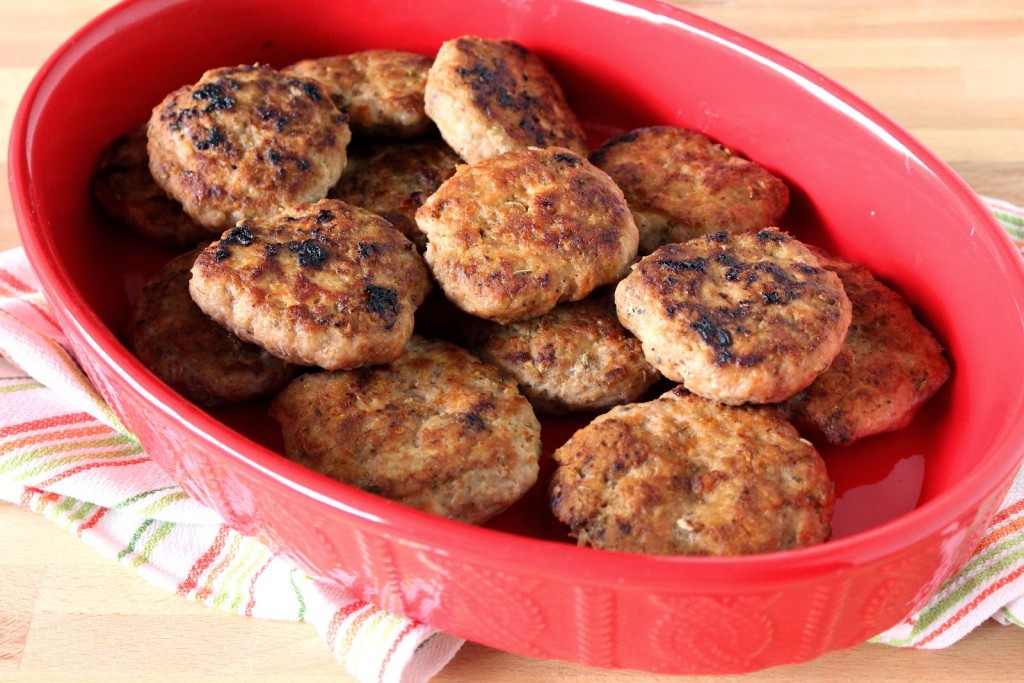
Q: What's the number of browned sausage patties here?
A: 14